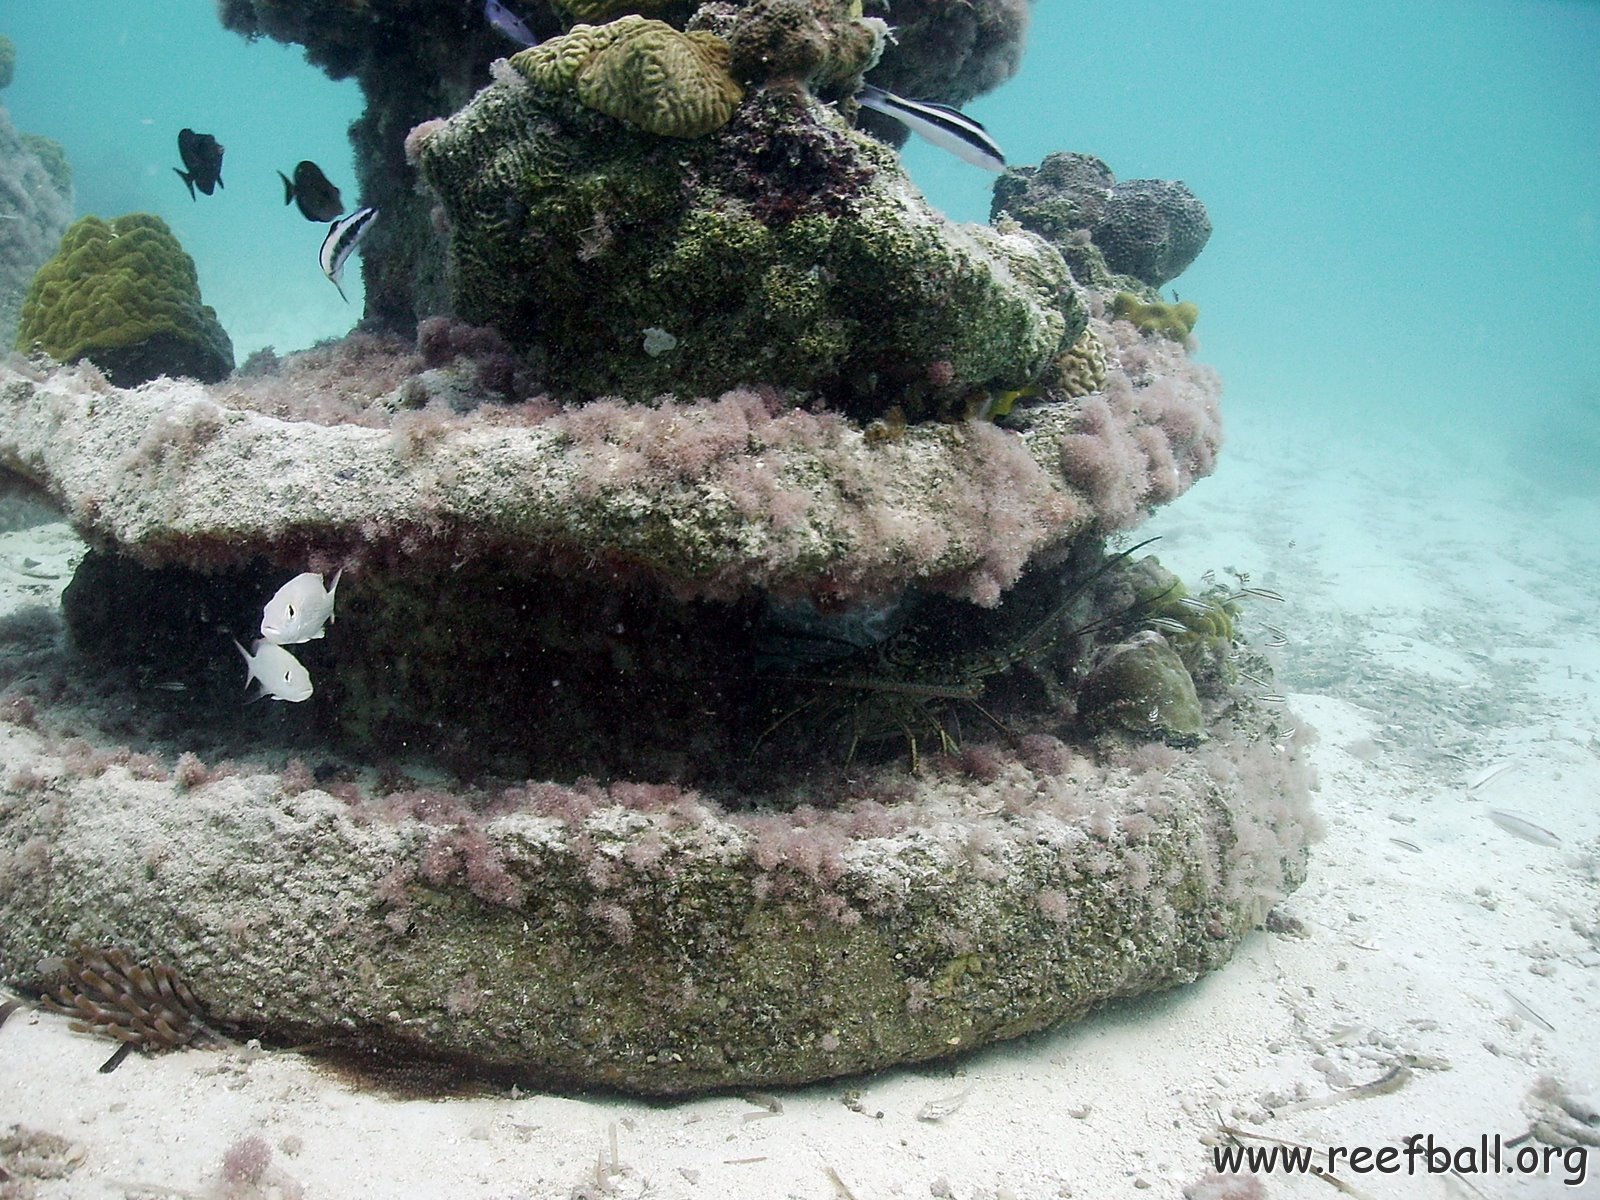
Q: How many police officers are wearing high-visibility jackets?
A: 0